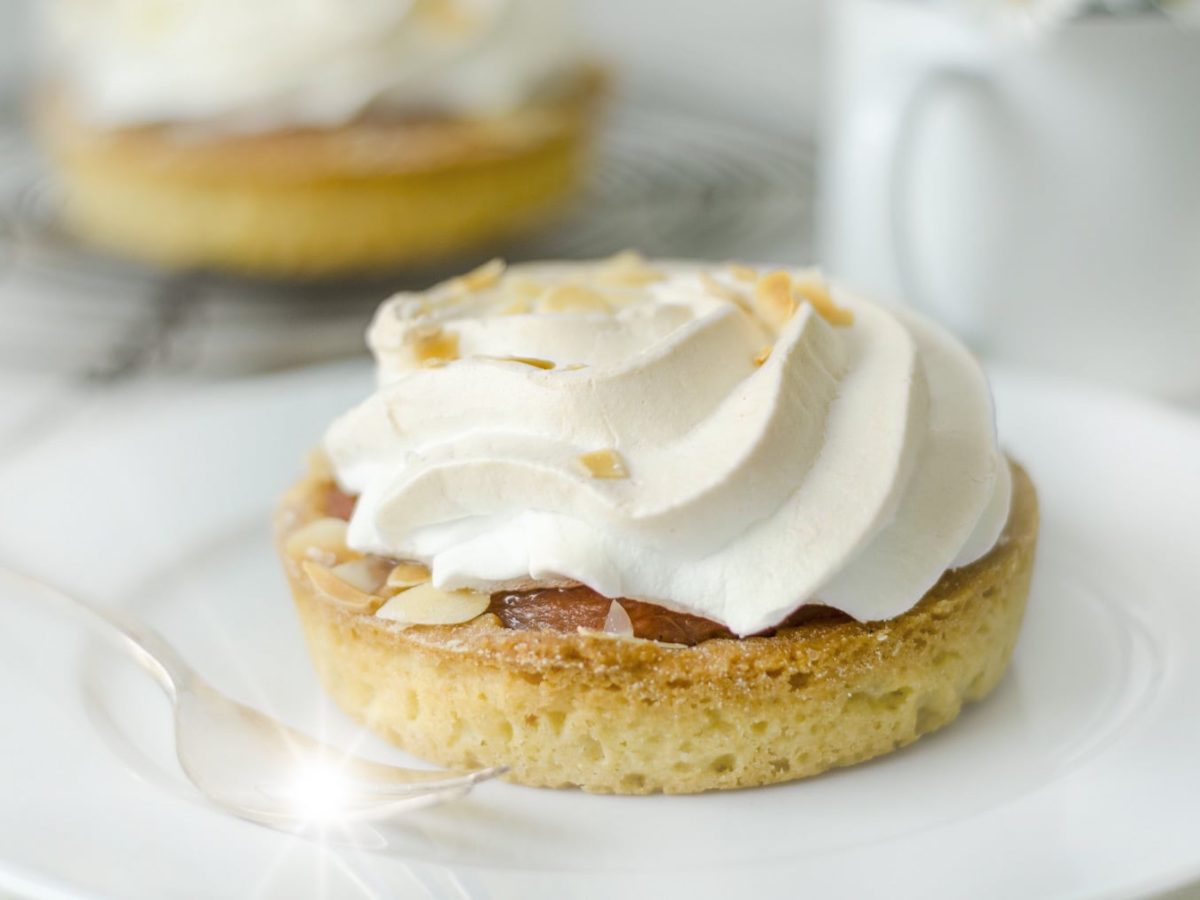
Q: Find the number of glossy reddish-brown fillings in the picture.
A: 1